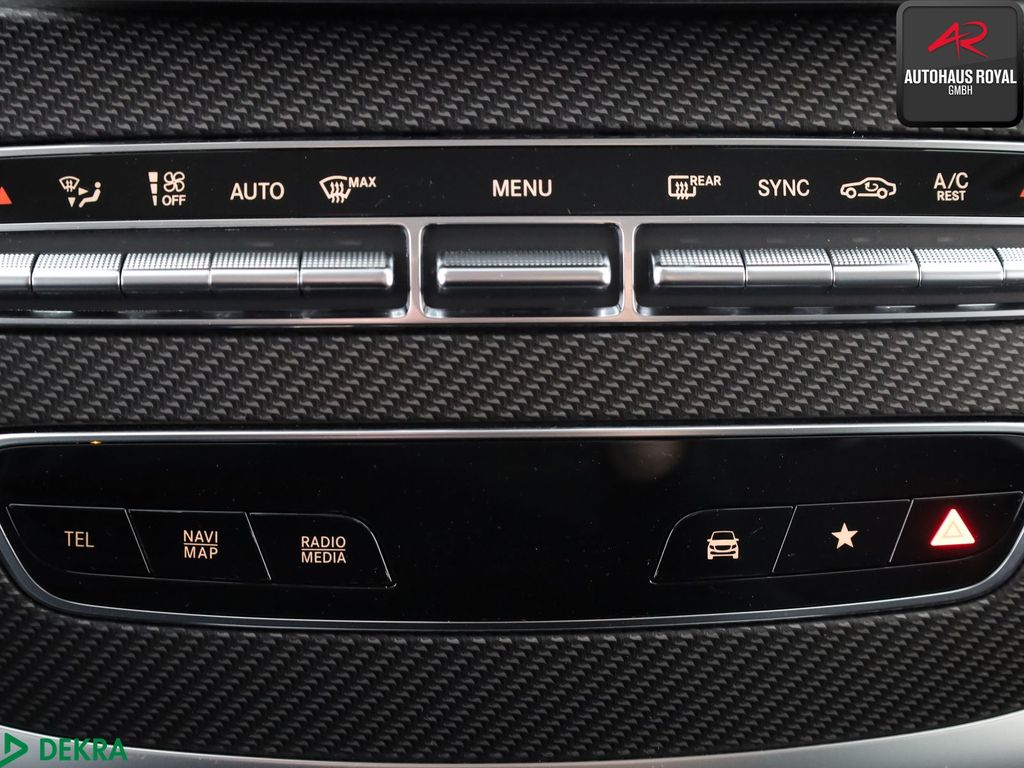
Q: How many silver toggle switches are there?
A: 11